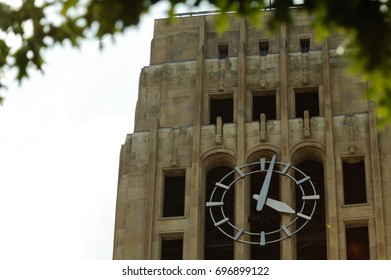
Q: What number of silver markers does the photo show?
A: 12